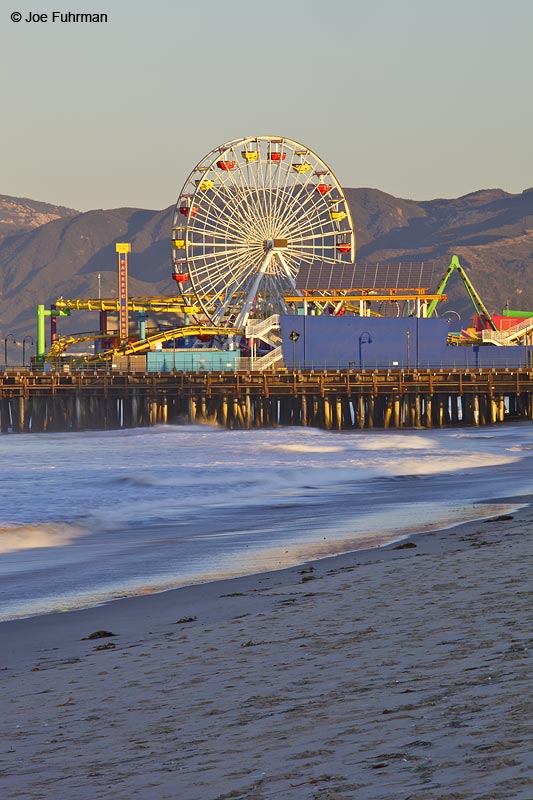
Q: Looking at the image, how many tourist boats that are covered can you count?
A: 0